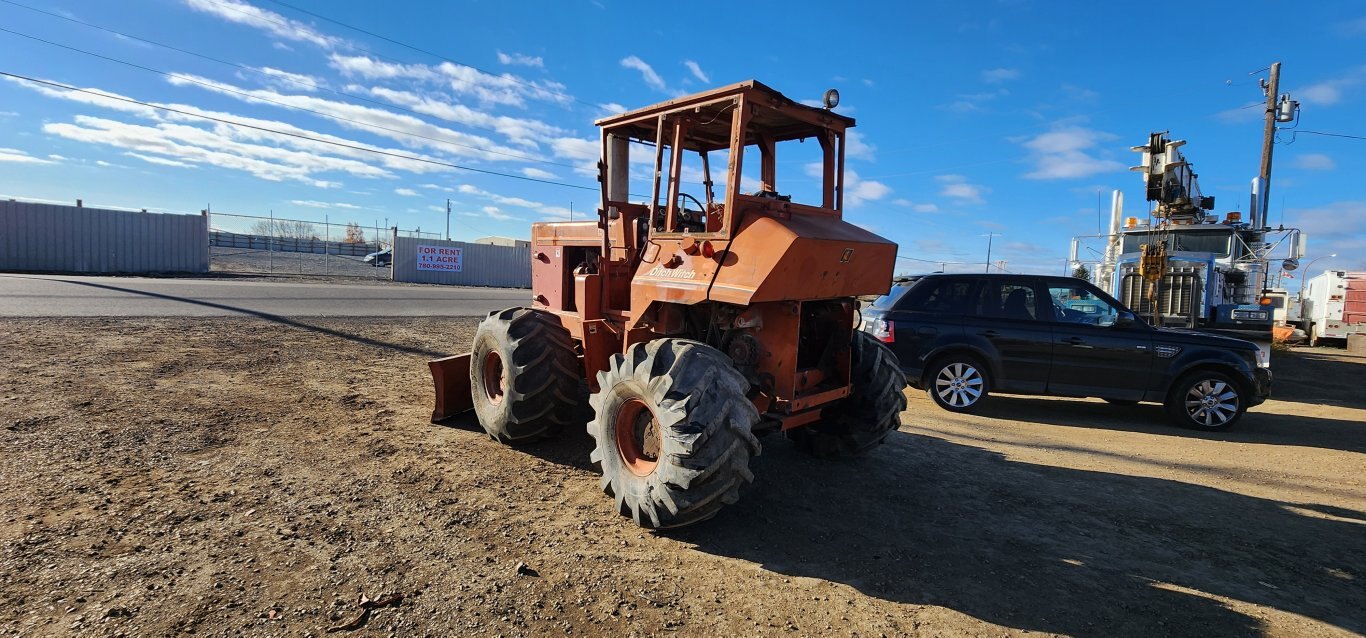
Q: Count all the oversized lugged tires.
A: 3